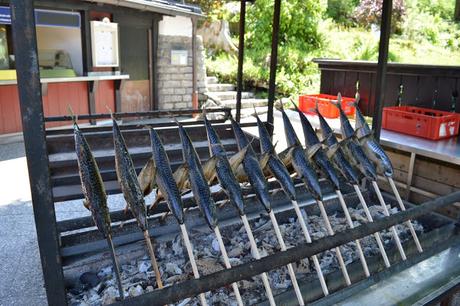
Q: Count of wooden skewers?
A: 12